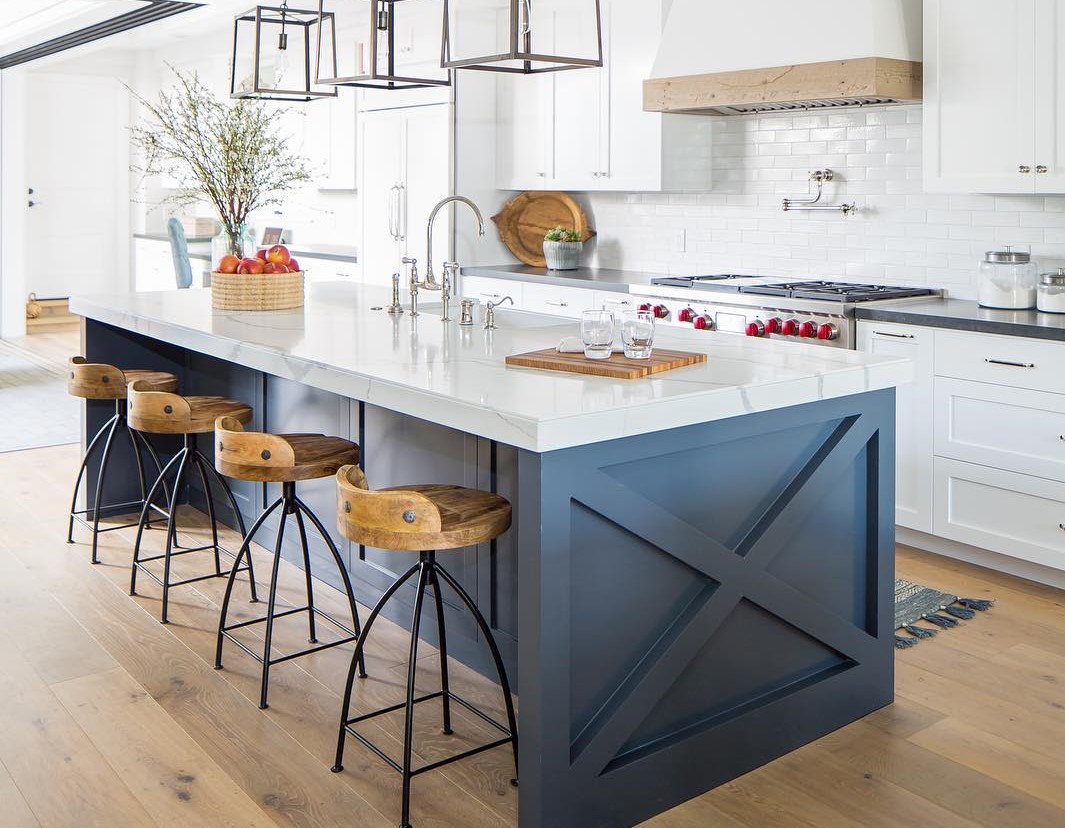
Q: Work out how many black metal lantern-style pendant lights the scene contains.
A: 3